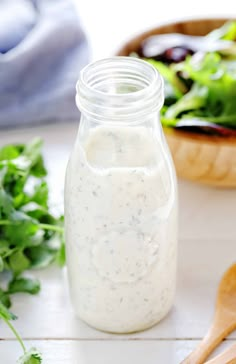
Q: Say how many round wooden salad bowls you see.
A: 1